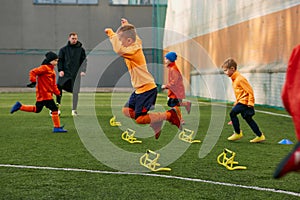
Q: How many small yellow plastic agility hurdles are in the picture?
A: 5